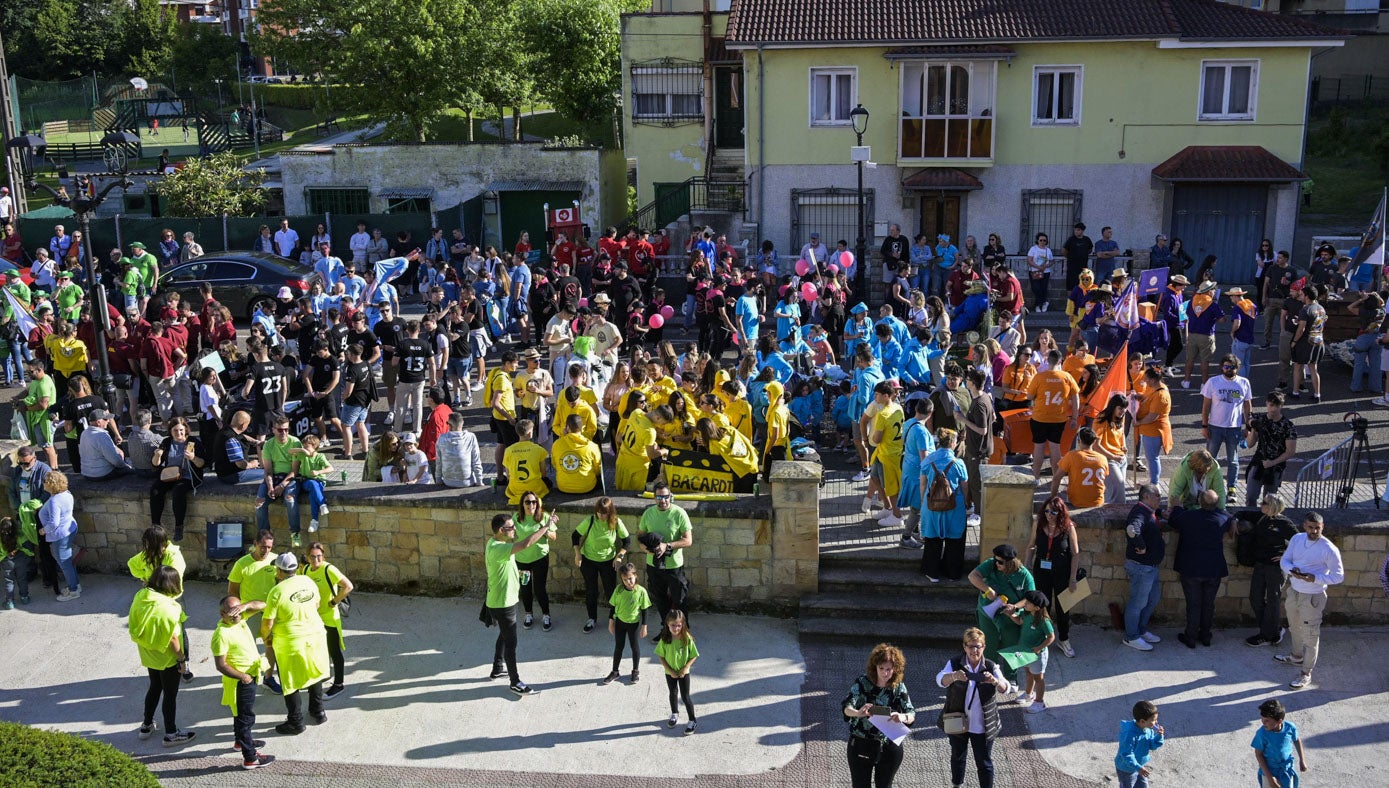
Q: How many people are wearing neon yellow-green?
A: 6